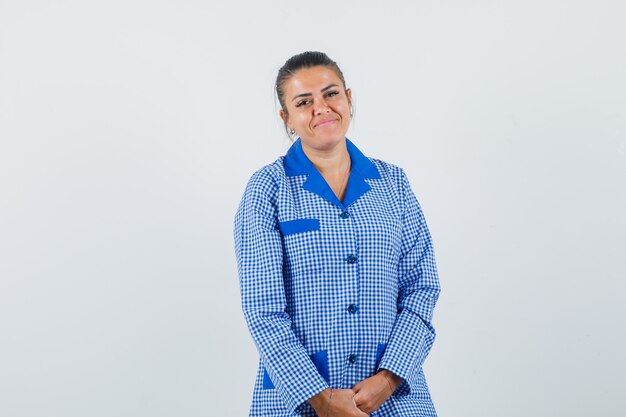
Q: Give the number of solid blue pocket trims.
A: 3